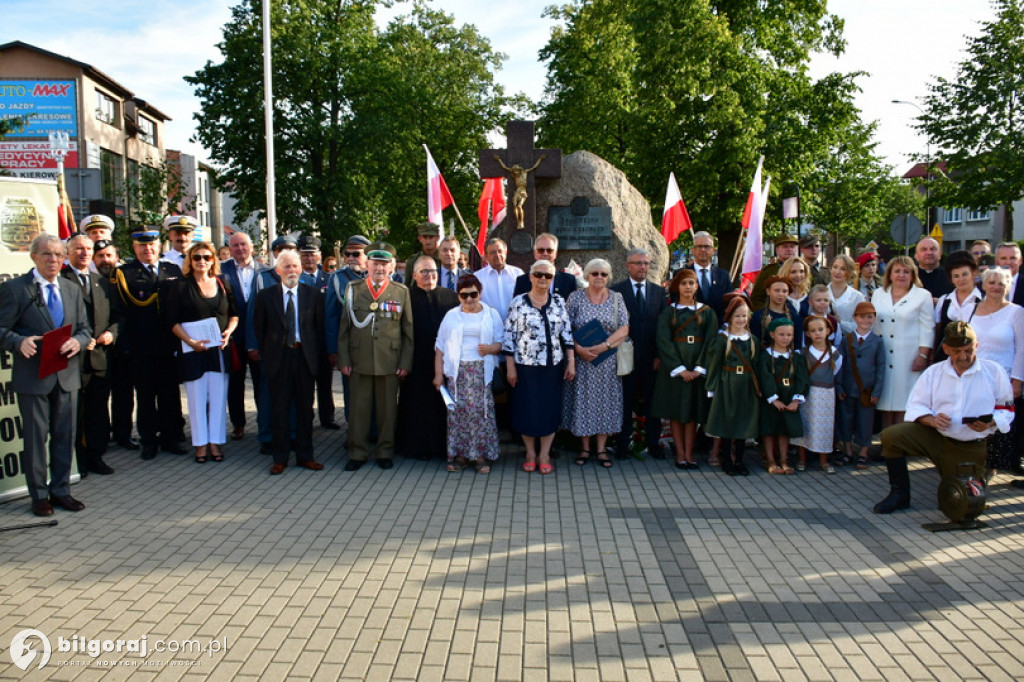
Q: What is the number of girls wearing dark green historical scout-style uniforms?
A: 3